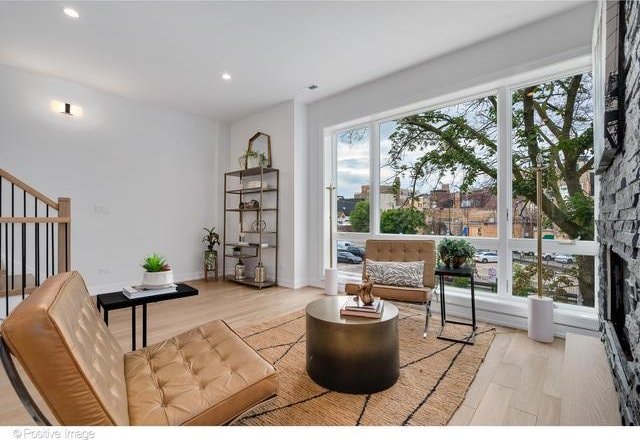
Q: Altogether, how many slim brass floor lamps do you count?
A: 2